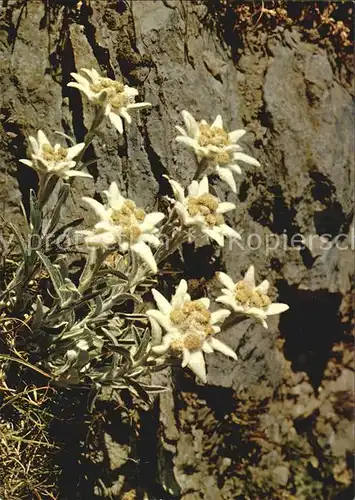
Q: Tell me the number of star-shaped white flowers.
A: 7